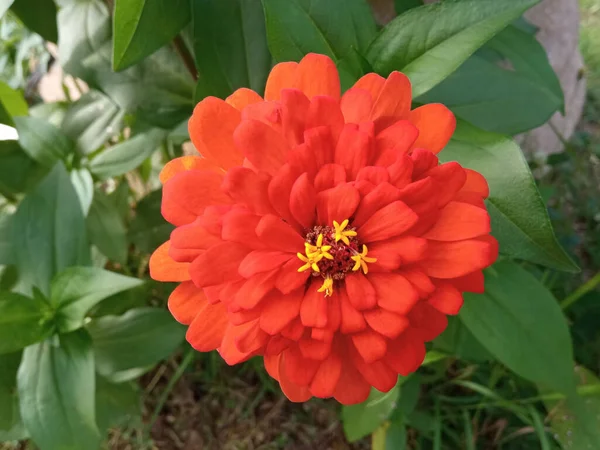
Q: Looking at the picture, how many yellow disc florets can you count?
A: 5